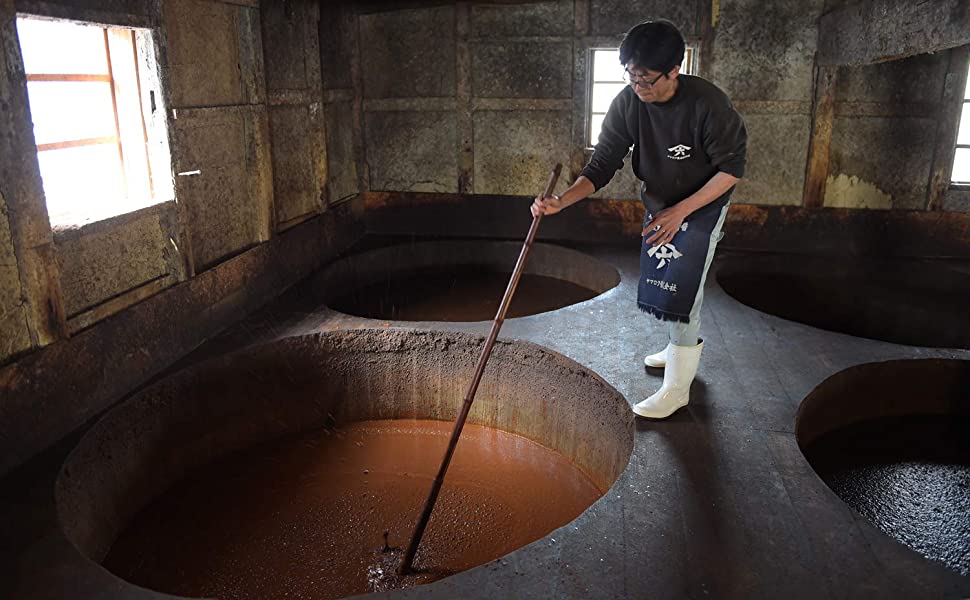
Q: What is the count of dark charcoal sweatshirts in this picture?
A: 1